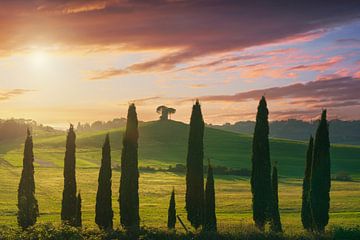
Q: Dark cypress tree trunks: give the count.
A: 12